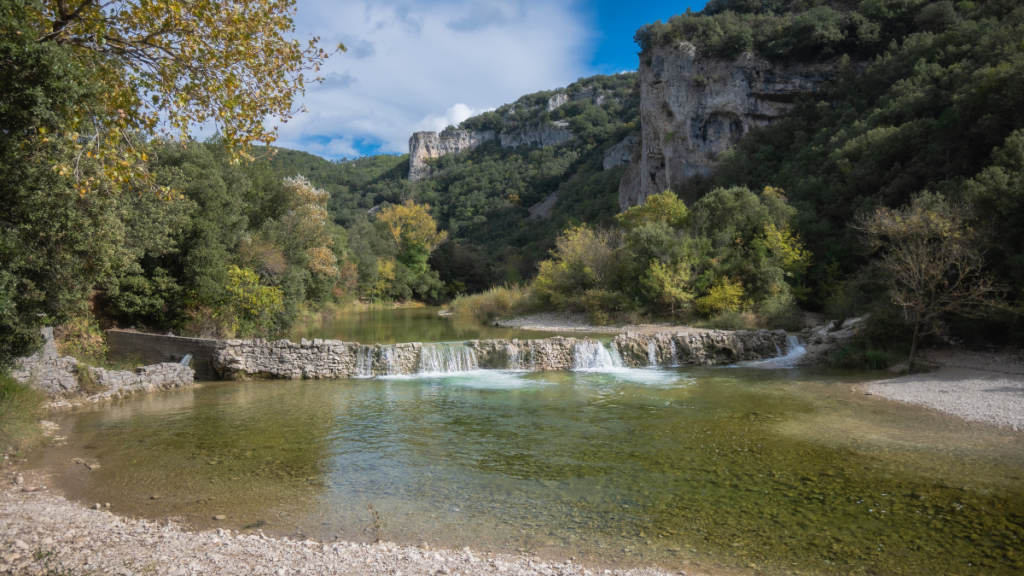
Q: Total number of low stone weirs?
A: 1